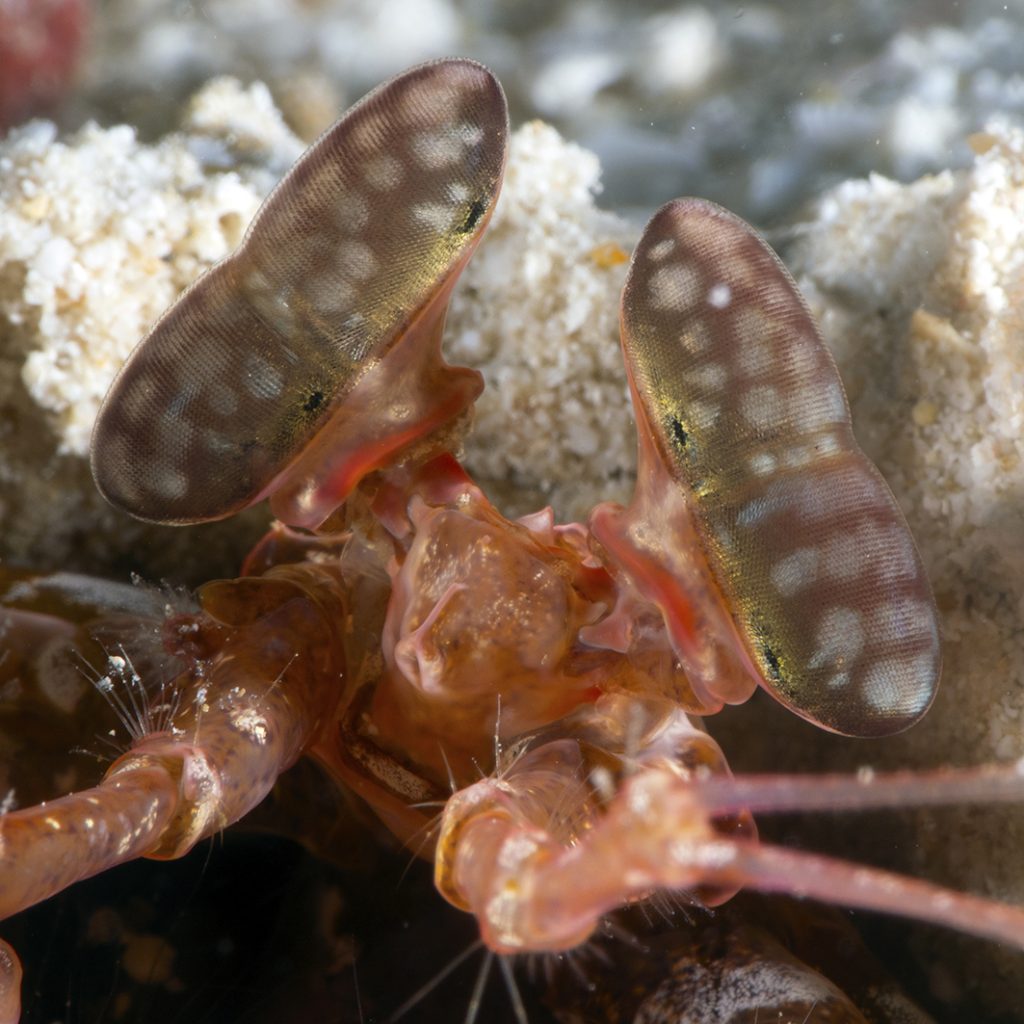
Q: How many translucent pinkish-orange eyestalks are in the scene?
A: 2